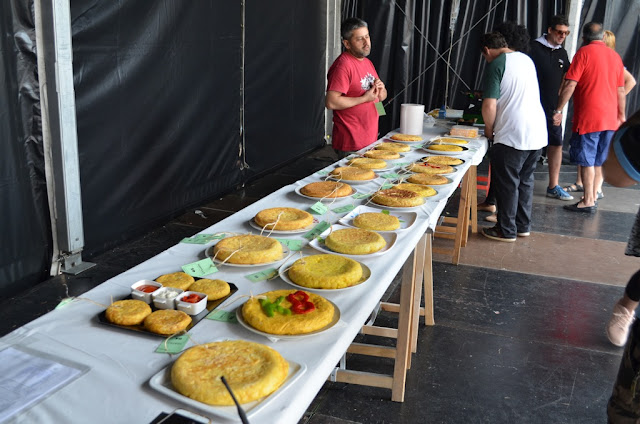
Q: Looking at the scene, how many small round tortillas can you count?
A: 4